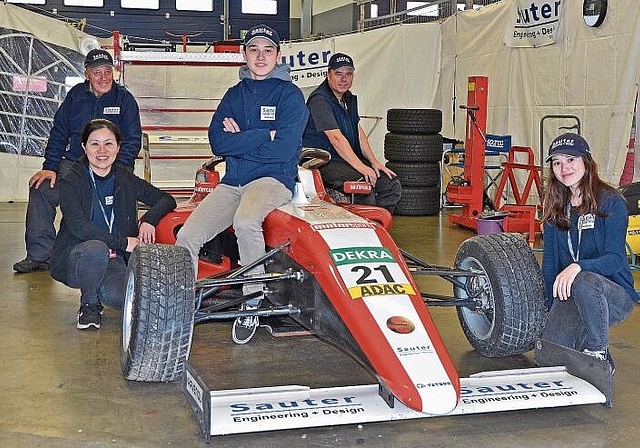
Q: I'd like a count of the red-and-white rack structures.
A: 1